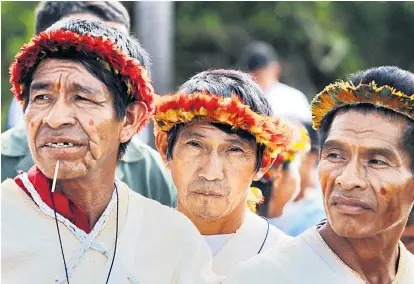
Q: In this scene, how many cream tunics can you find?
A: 3